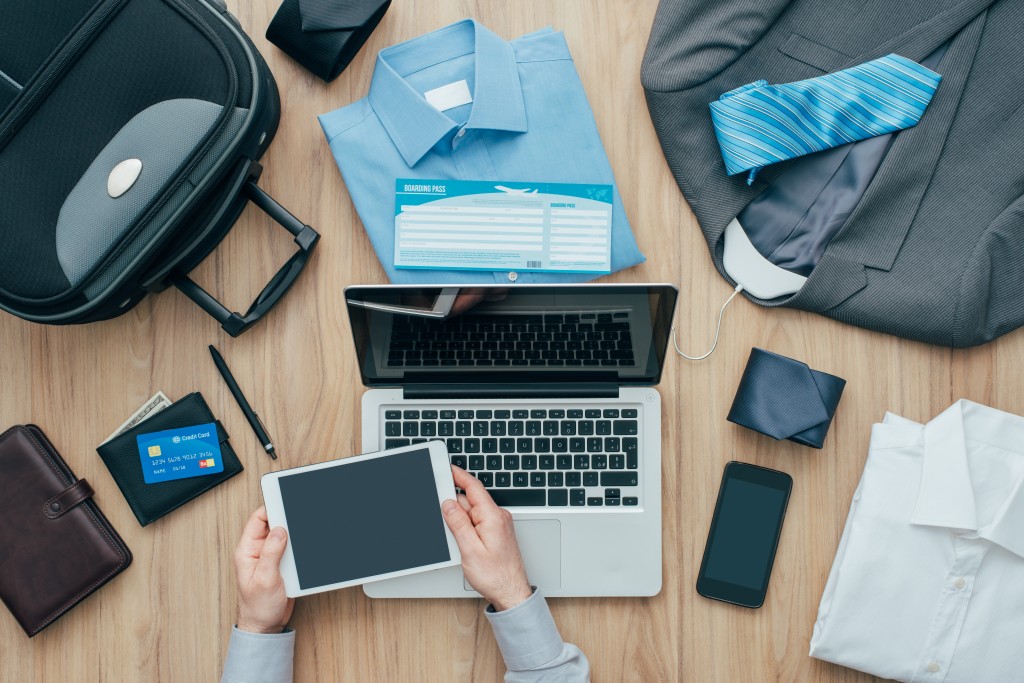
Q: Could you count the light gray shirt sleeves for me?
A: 2